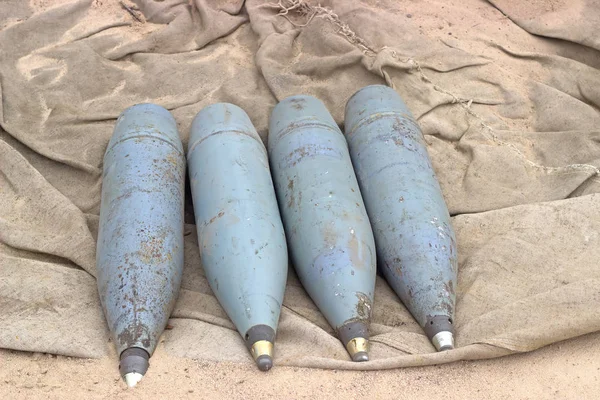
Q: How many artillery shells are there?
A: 4